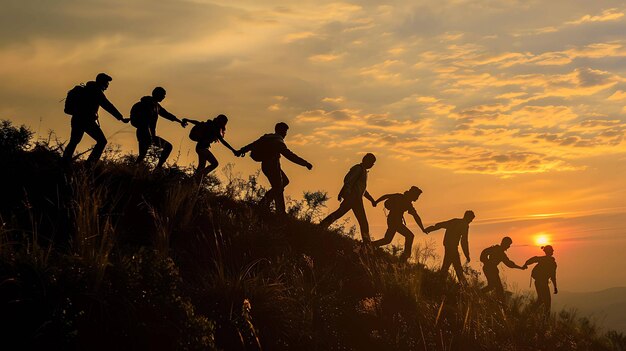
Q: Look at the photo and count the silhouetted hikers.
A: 9